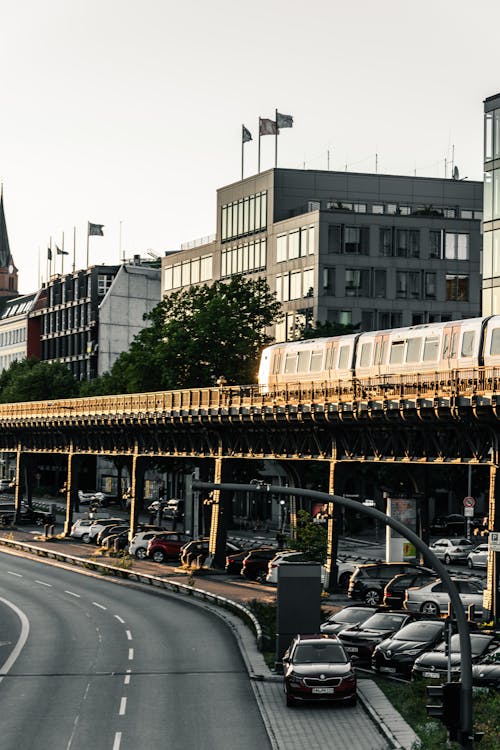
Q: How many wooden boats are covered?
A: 0